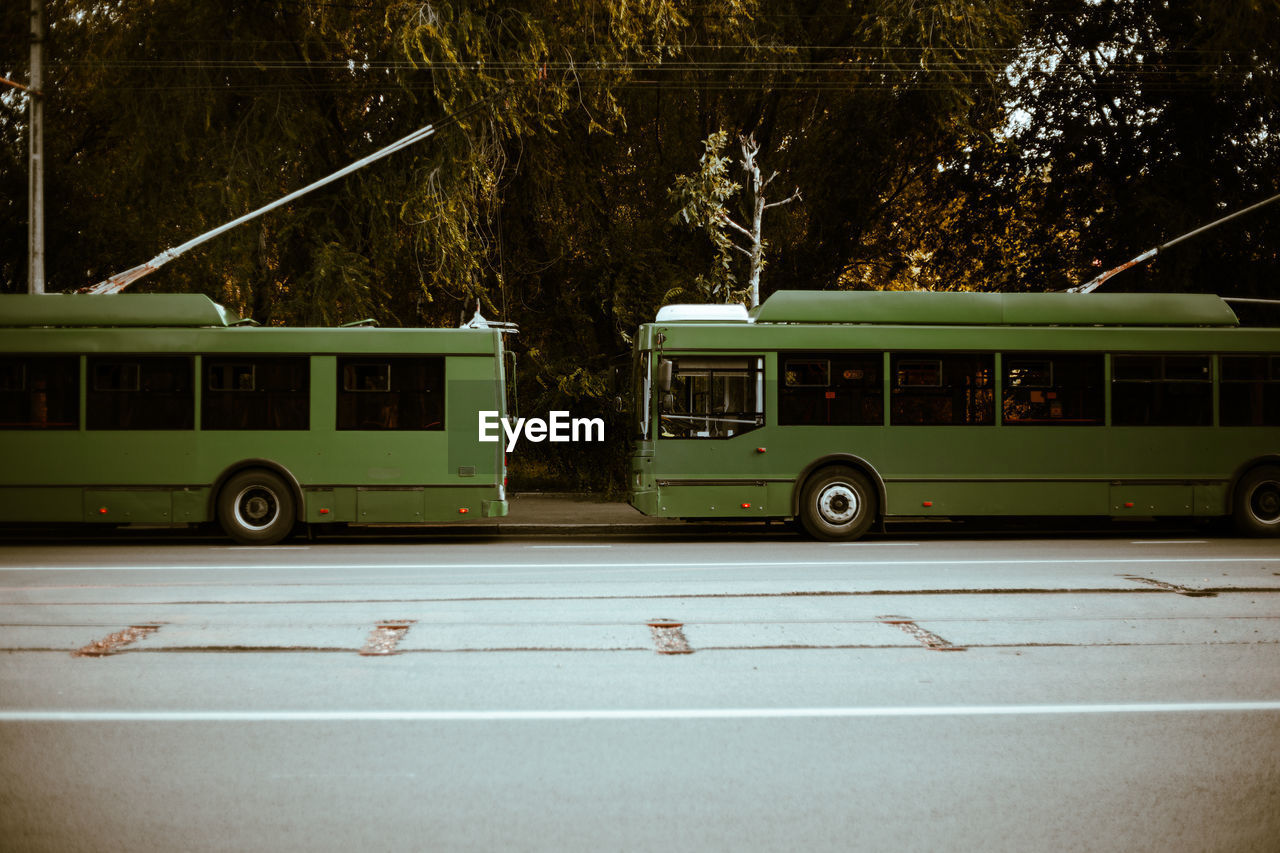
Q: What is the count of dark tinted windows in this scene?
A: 9